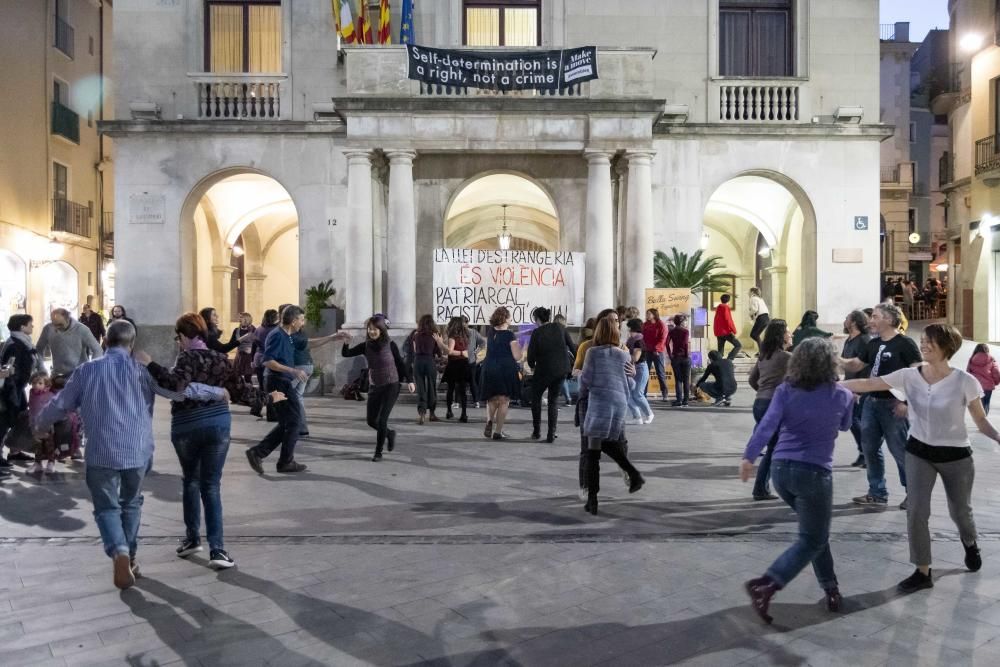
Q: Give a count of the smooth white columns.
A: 4